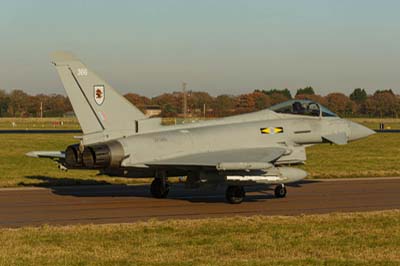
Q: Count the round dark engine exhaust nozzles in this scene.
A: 2